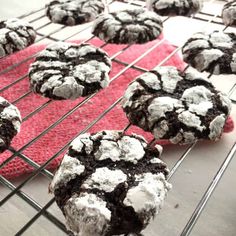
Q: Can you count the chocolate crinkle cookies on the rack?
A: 10